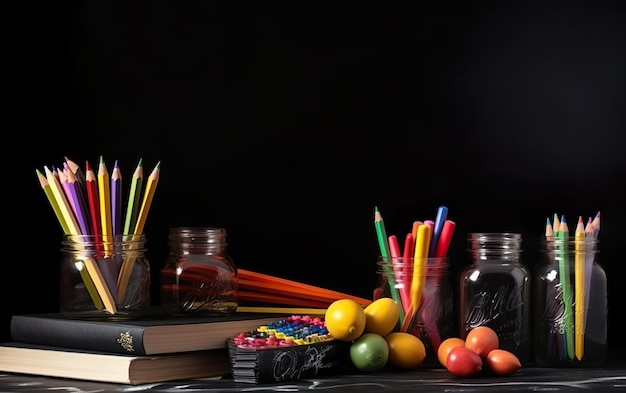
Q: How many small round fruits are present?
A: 8